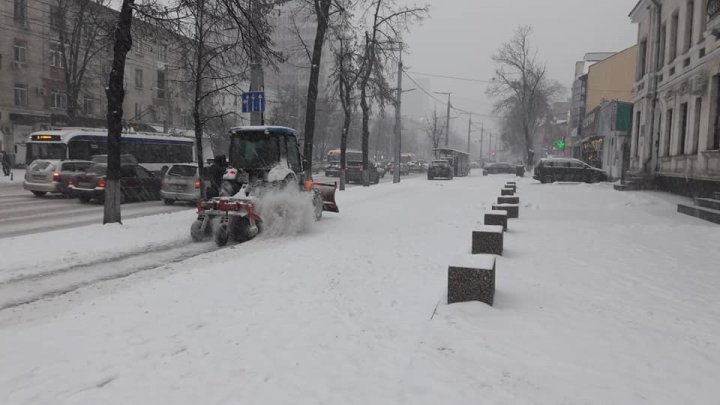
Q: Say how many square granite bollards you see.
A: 8